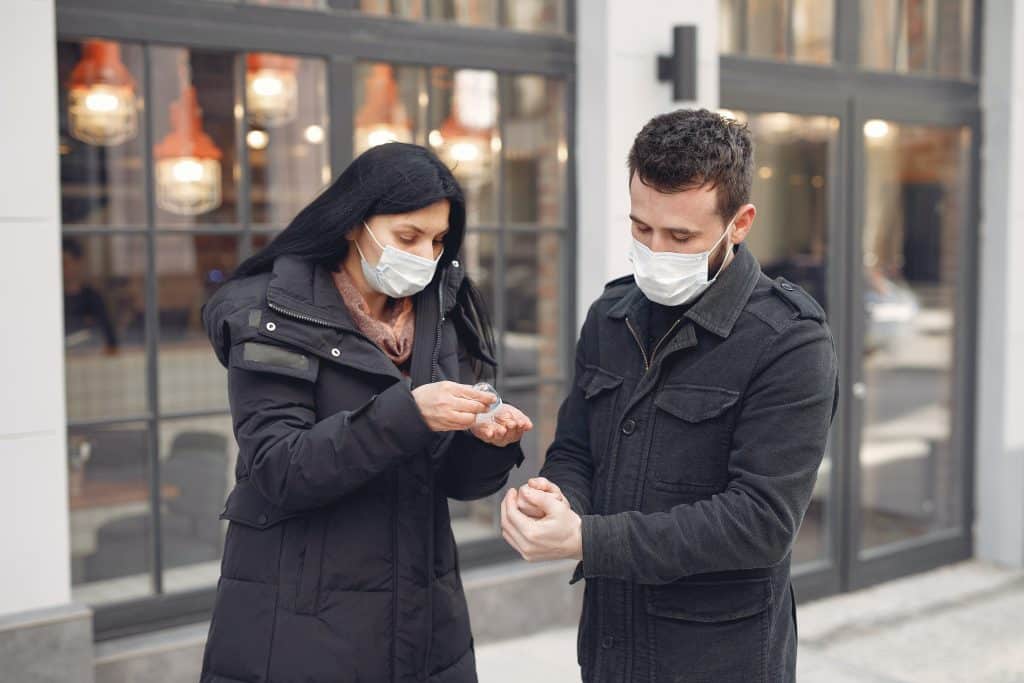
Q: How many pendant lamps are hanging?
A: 5